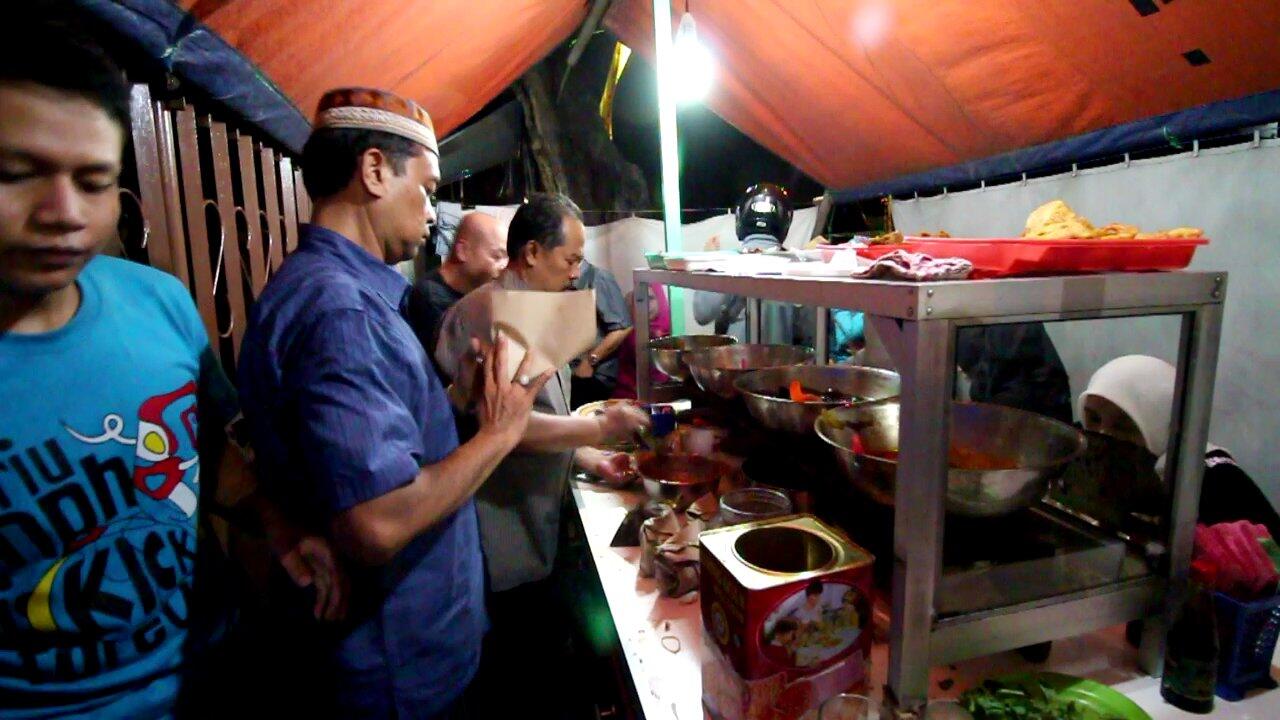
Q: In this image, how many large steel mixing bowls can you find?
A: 4